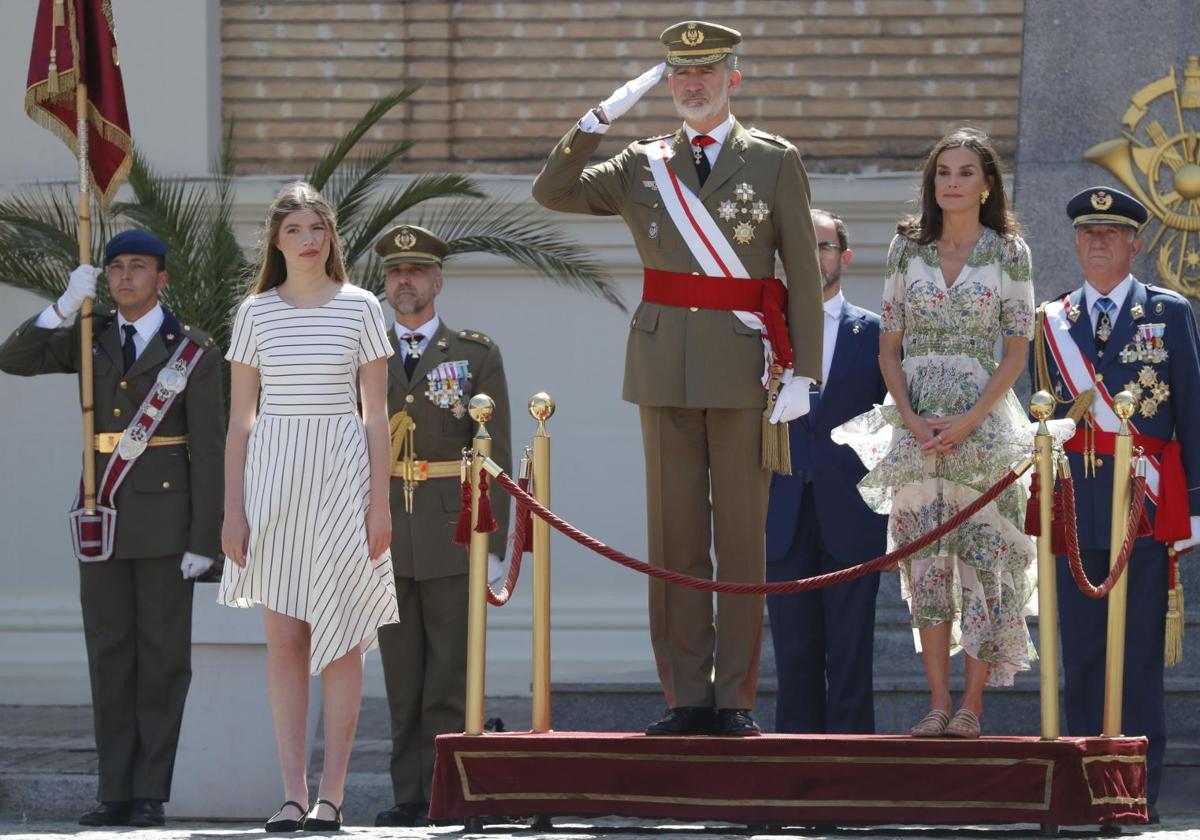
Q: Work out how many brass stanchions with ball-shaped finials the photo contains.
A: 4